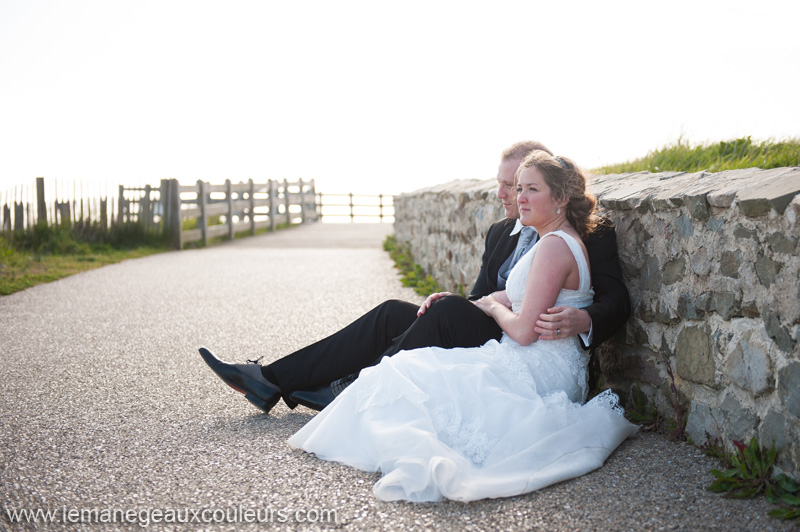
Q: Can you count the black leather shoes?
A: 2